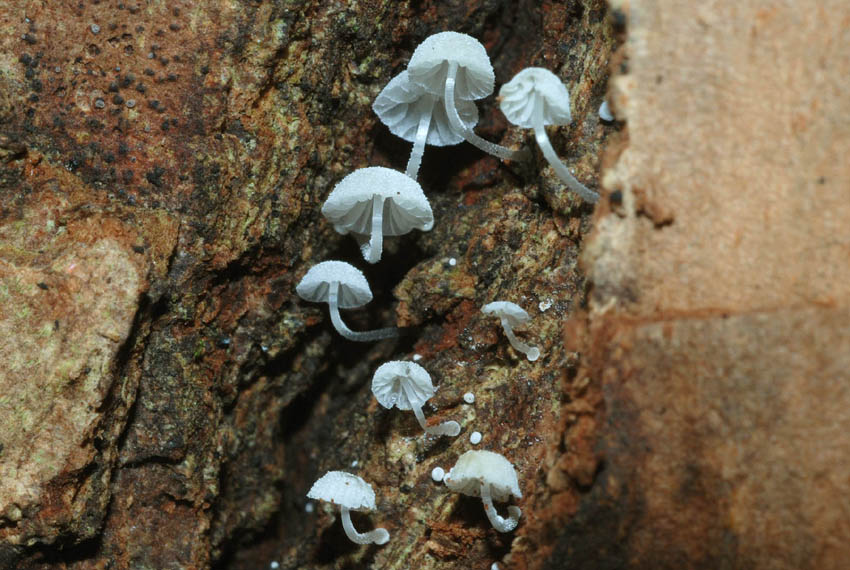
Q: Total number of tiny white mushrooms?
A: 9